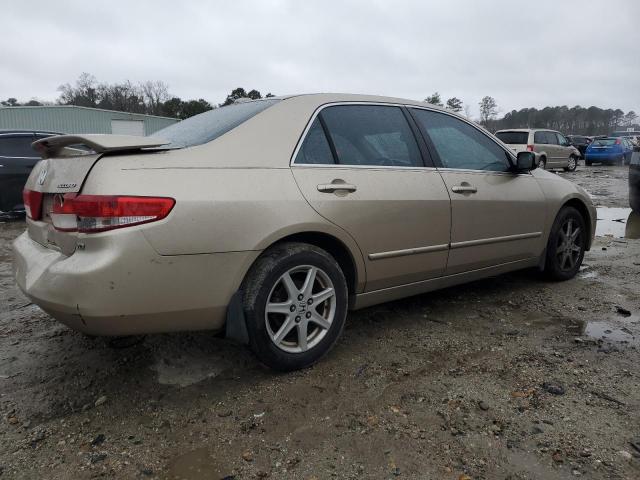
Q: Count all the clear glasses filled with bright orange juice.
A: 0